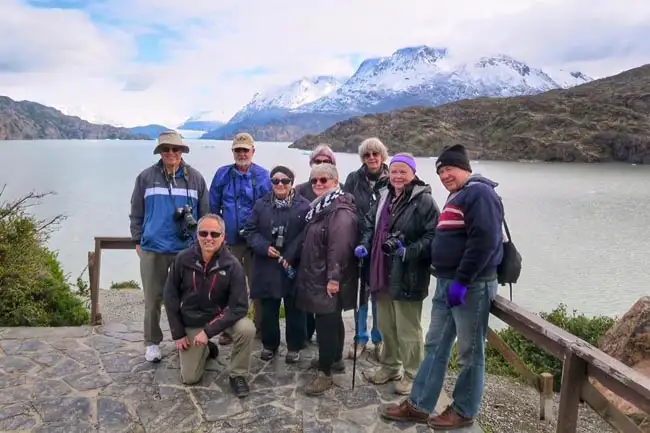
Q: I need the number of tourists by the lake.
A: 9